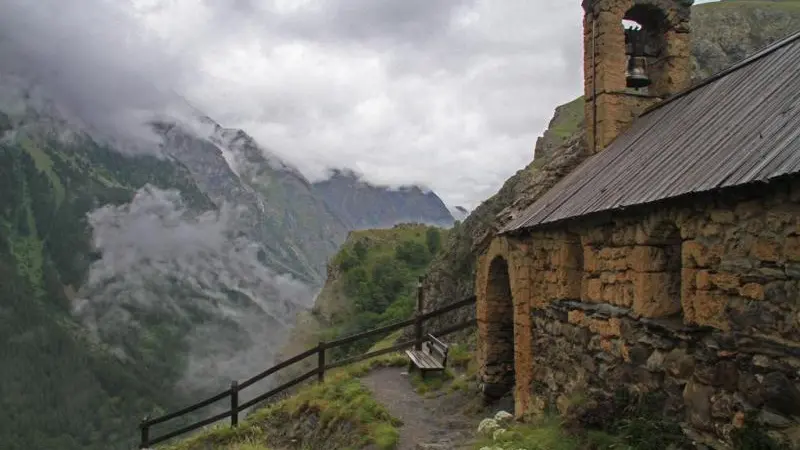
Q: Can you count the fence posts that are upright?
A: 4